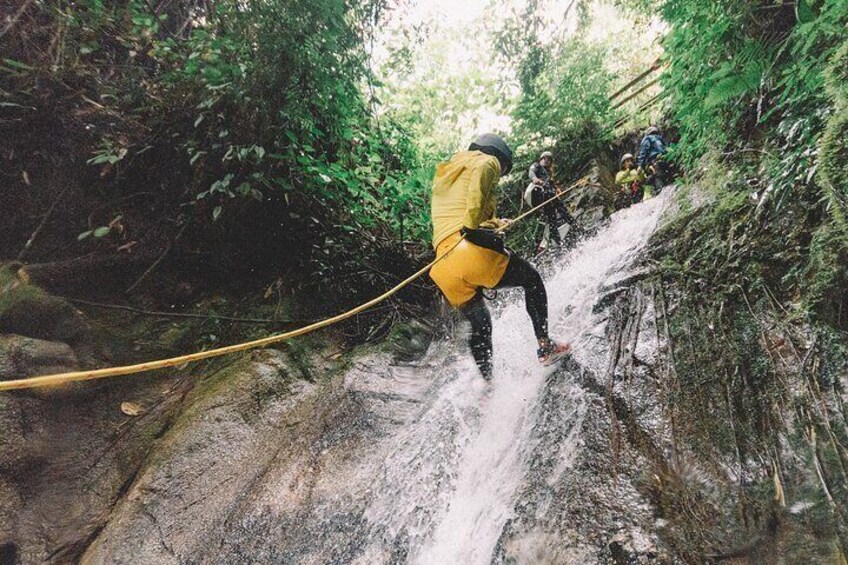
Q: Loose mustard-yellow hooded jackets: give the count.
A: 1